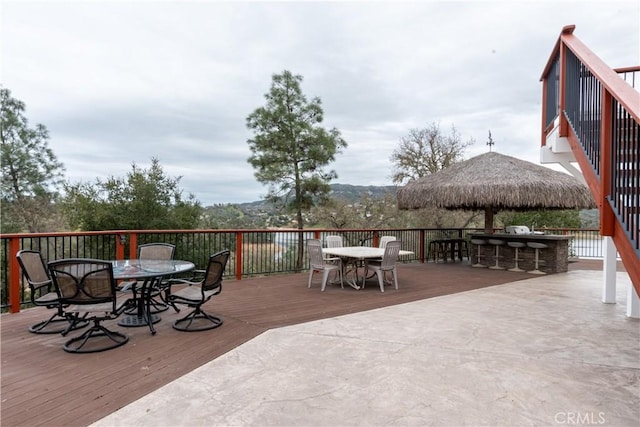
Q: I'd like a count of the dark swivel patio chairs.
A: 4